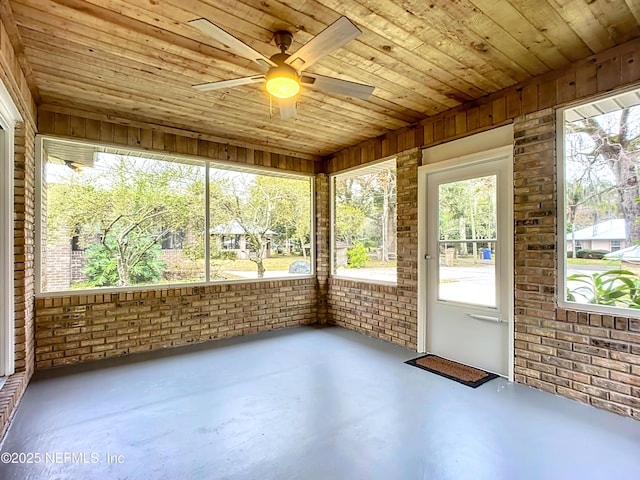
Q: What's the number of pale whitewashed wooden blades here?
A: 5